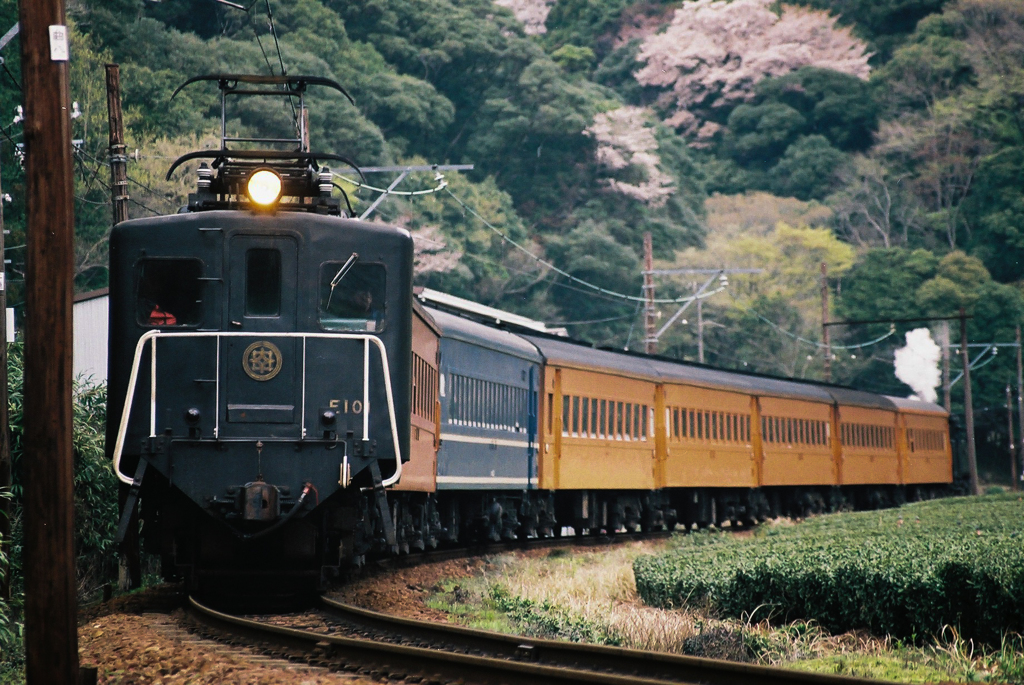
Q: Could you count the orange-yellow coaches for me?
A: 5